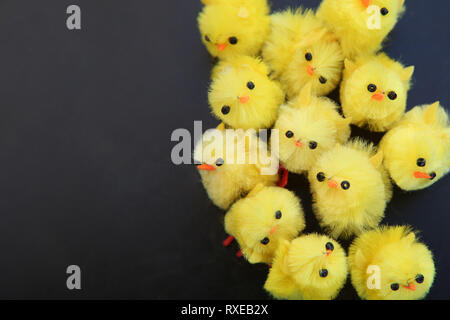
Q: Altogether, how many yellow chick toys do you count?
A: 12